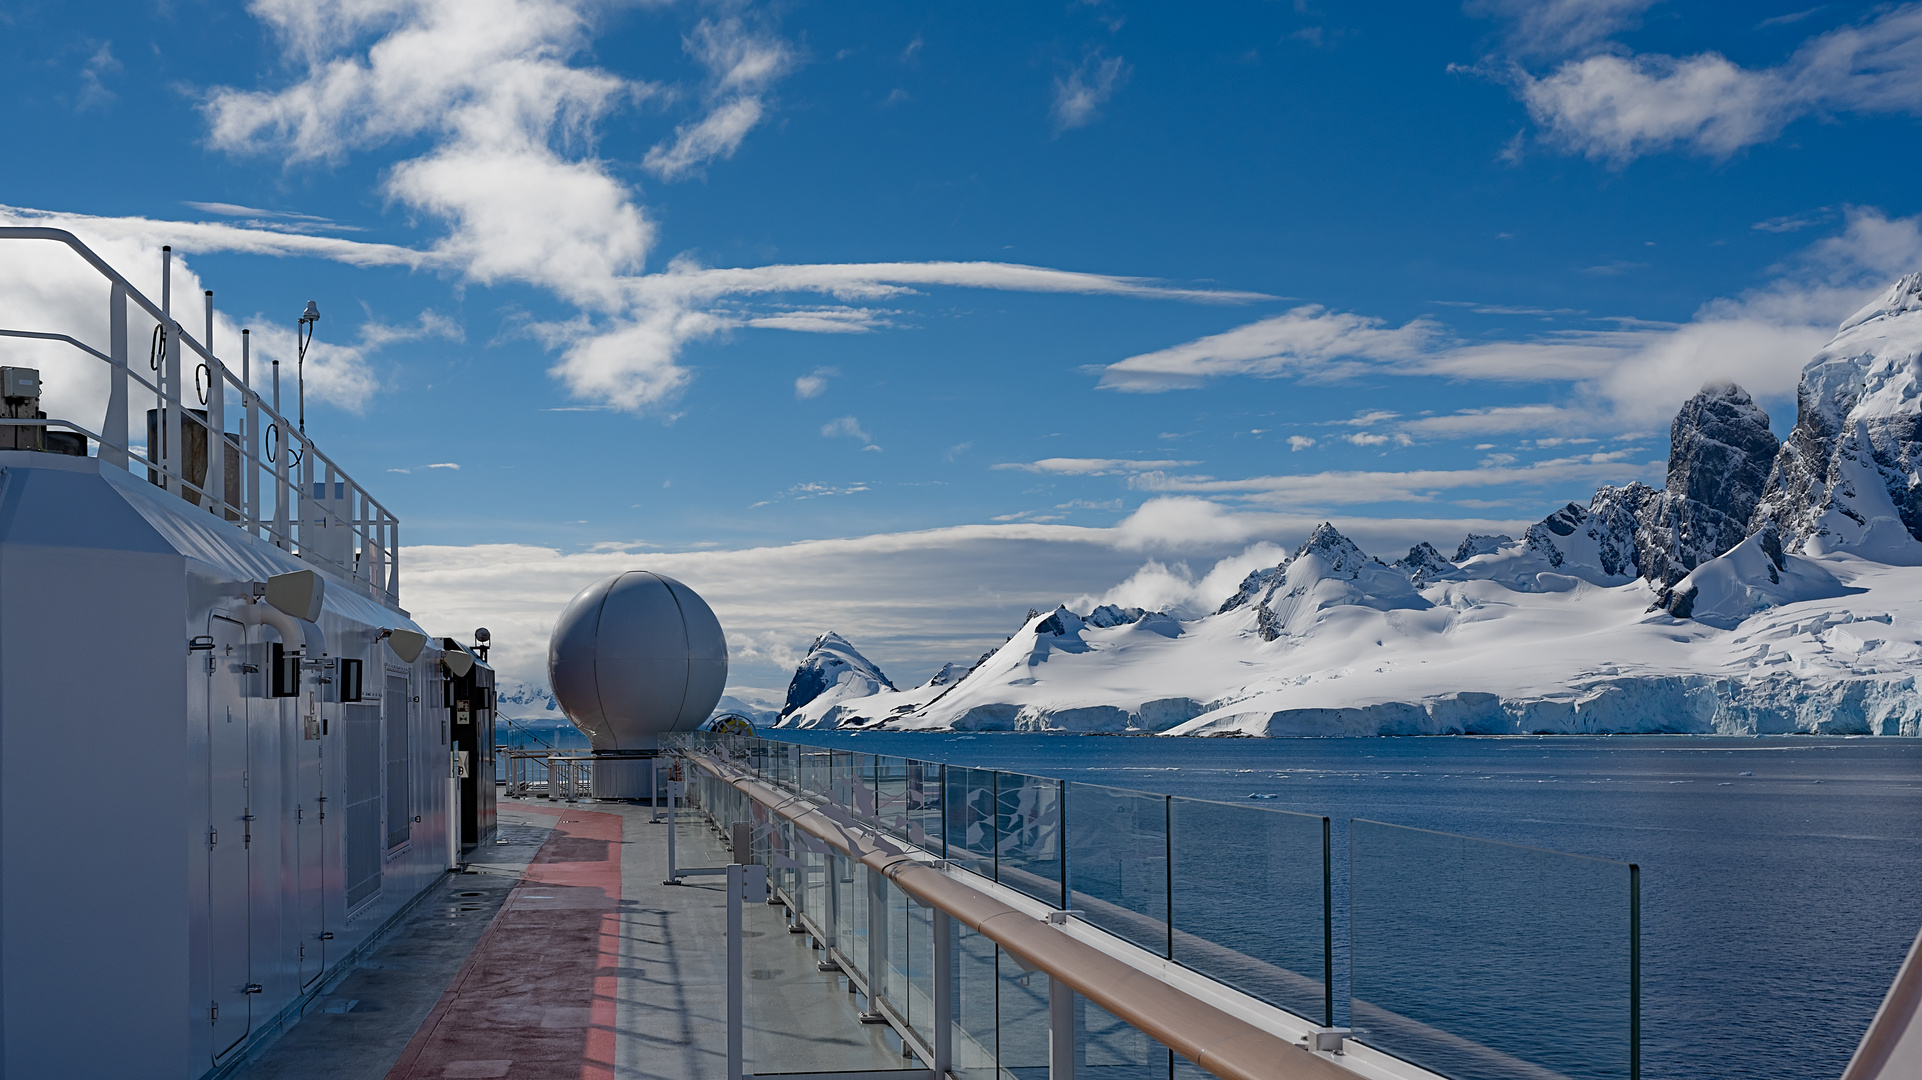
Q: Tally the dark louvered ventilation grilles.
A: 2